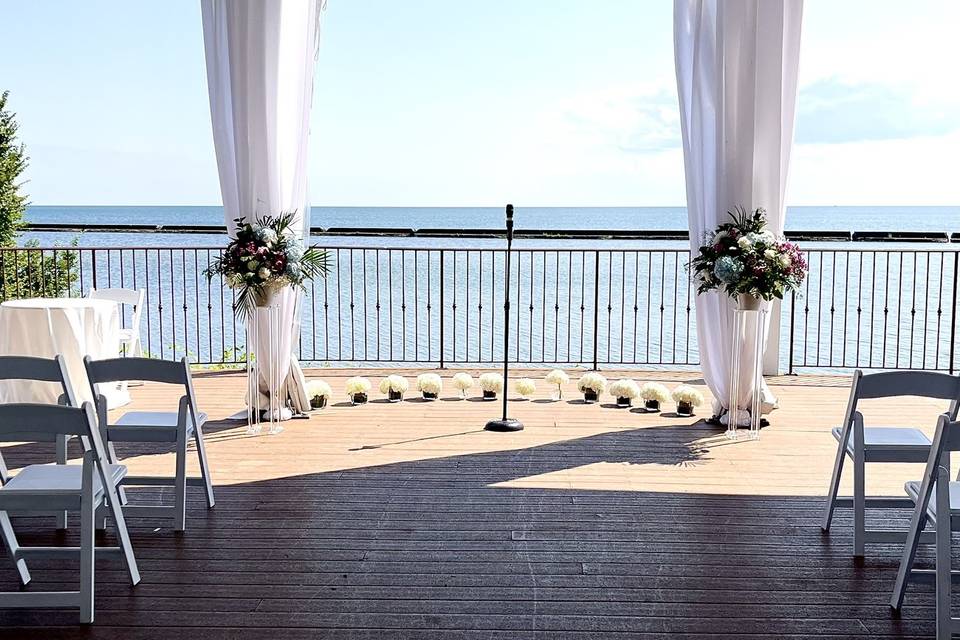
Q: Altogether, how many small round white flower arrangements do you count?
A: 12